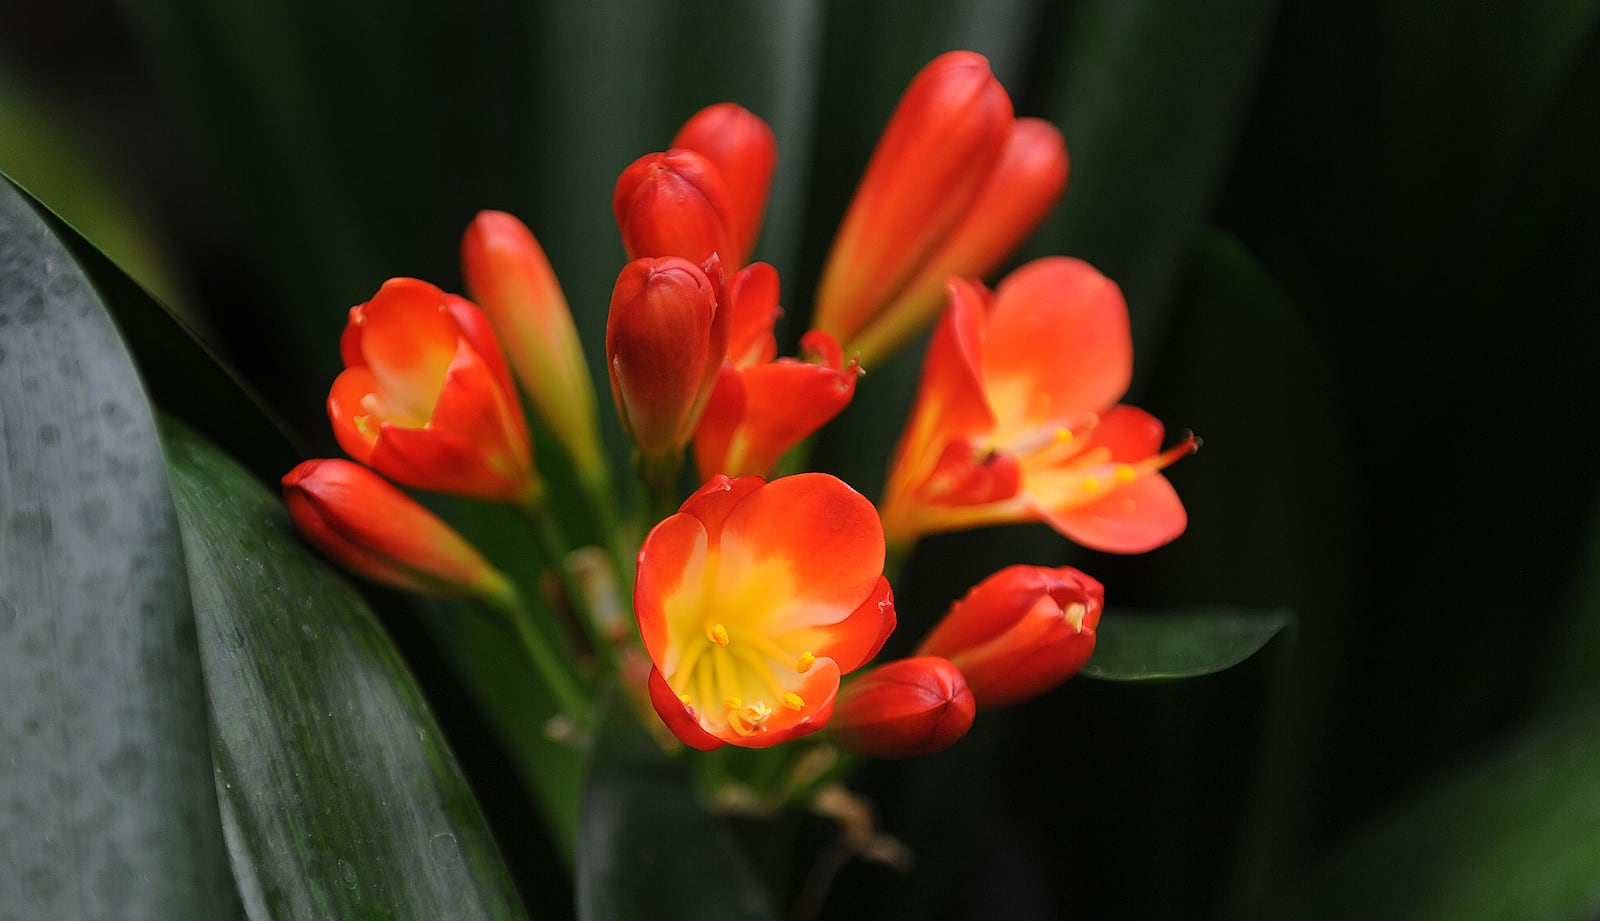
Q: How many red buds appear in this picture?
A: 9